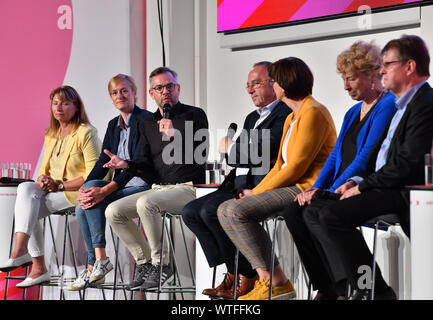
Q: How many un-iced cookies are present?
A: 0